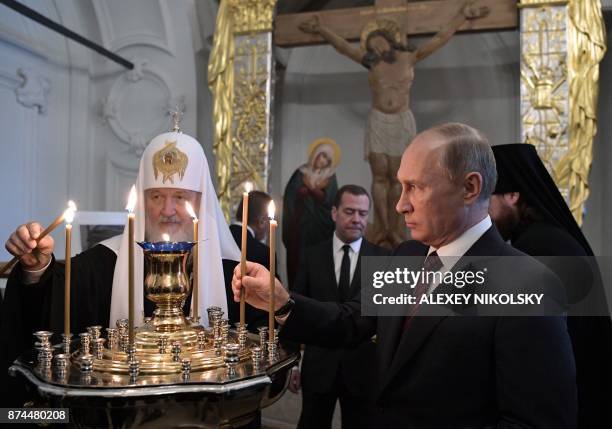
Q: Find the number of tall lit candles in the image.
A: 6